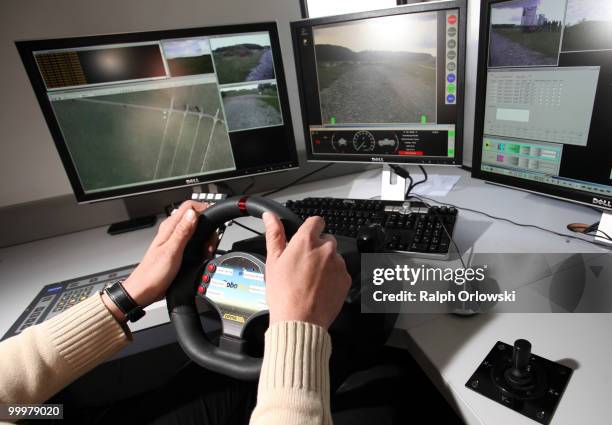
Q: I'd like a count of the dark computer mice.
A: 1